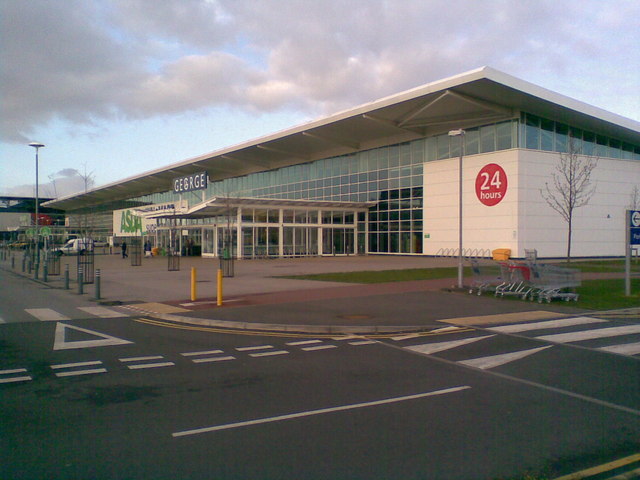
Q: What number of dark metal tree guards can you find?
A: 5